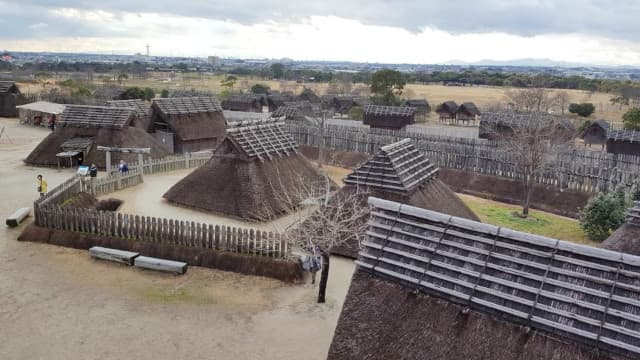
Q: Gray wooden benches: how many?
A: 3